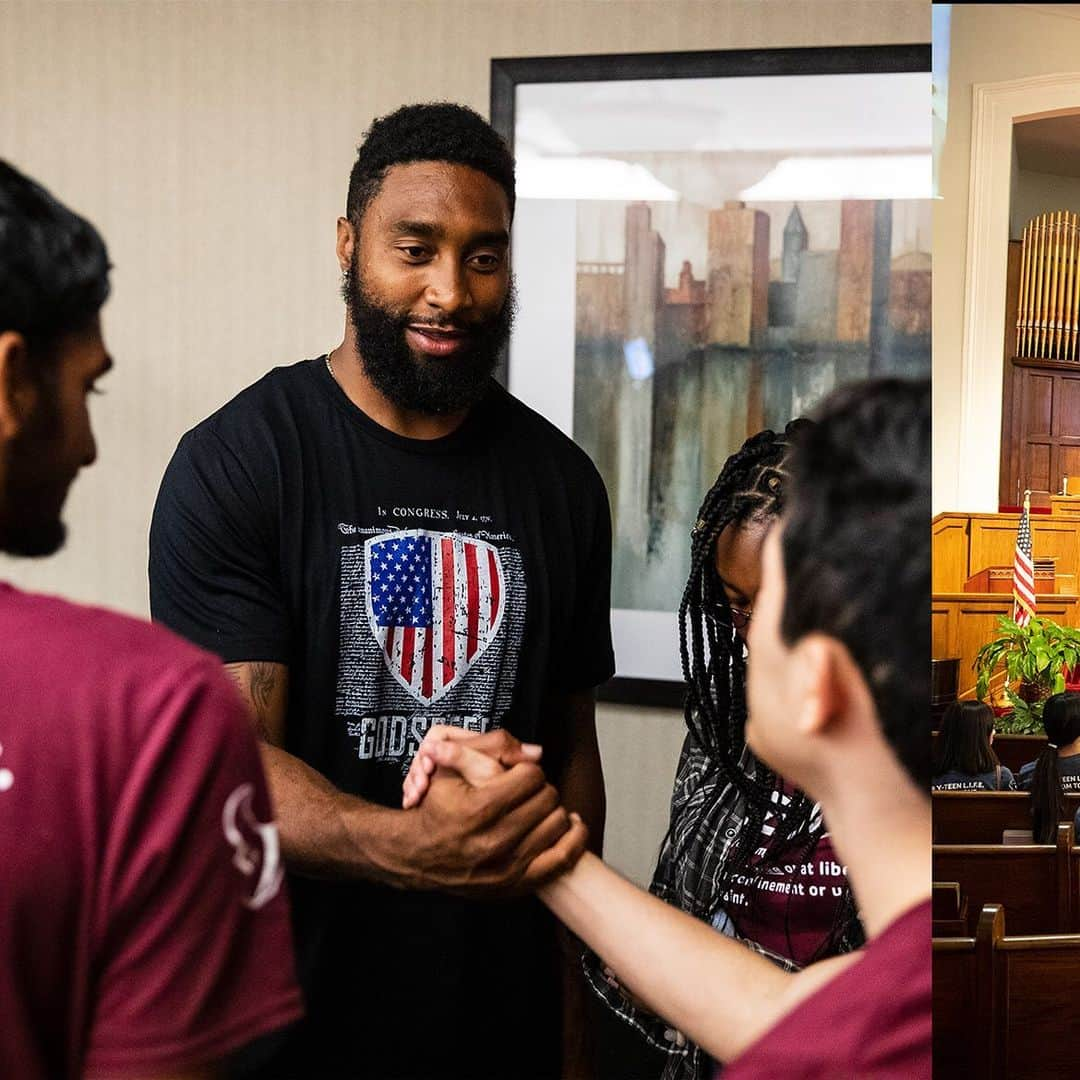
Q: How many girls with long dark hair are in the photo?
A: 3